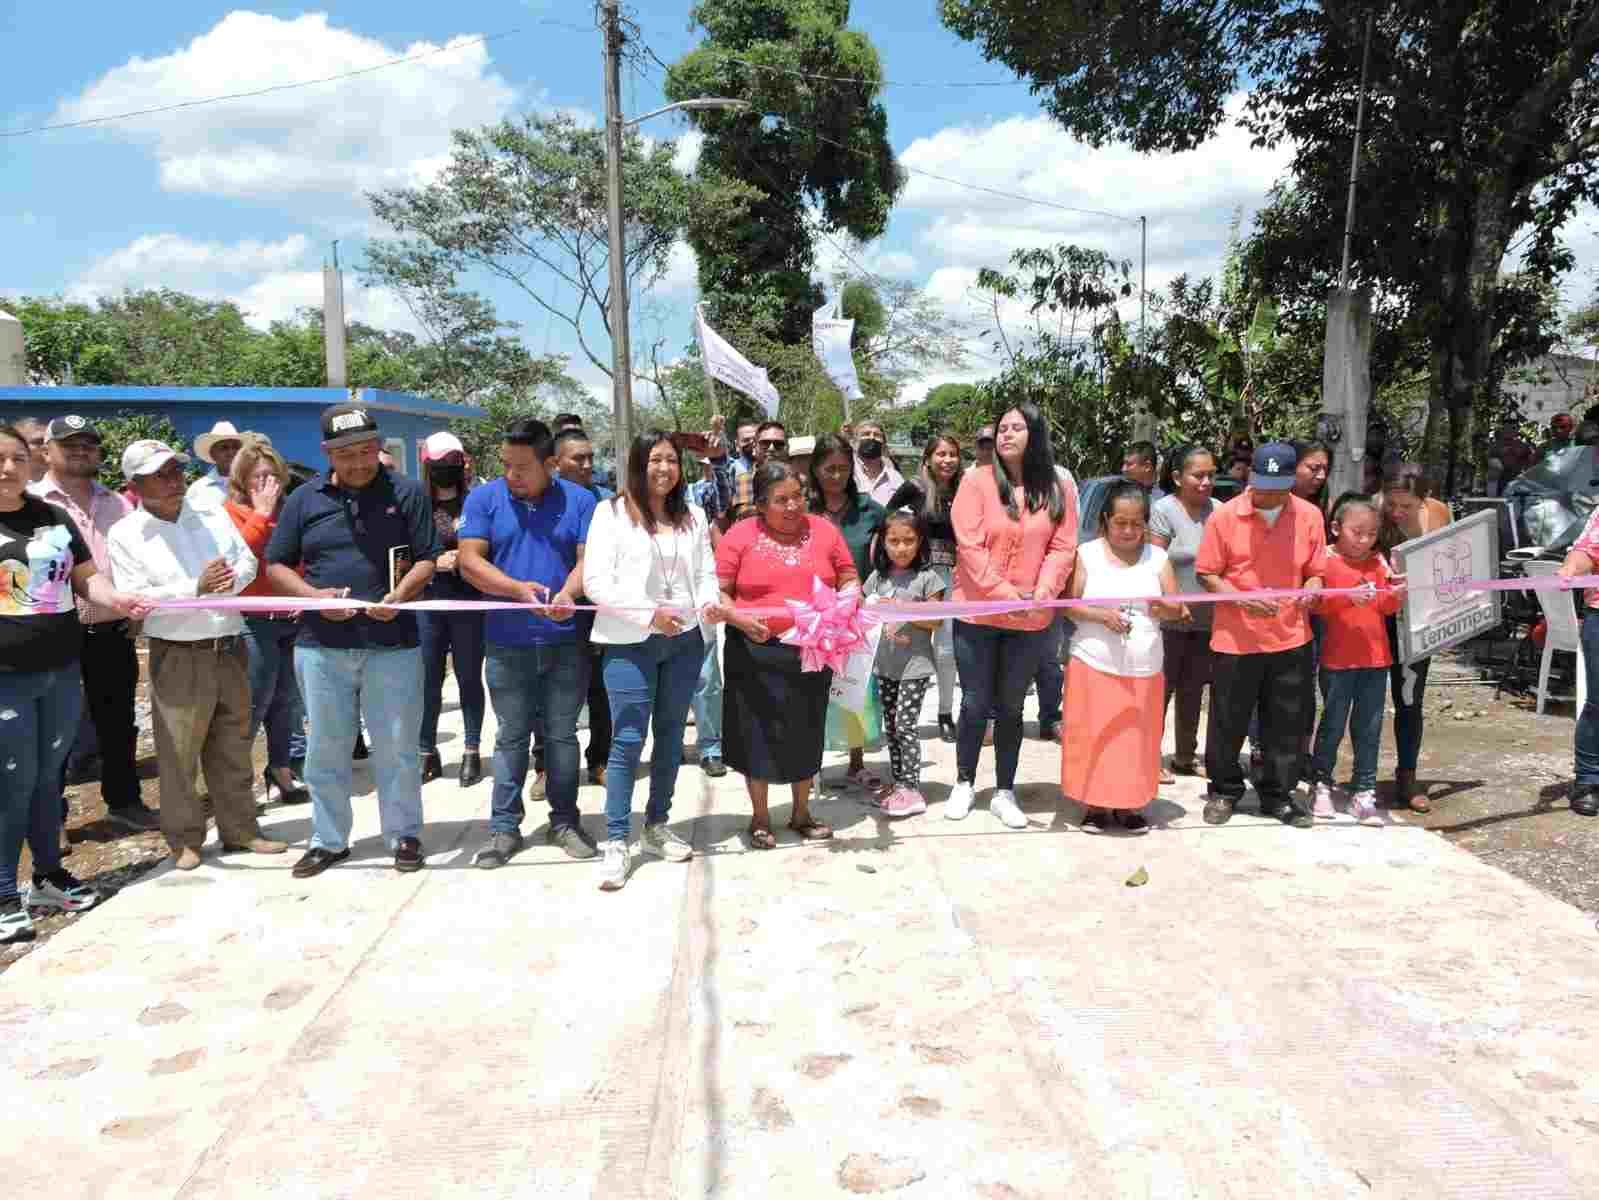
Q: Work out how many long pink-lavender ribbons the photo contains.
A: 1